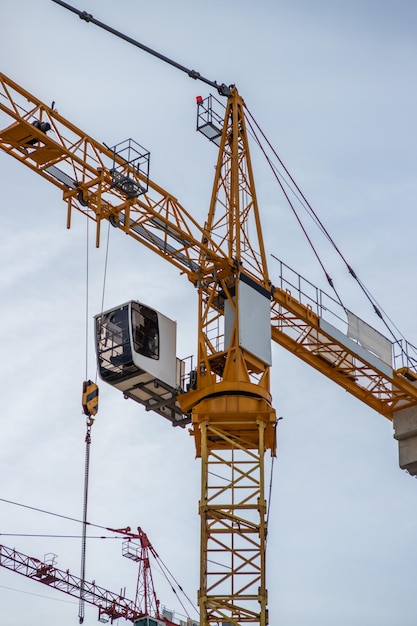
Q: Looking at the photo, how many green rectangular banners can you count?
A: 0